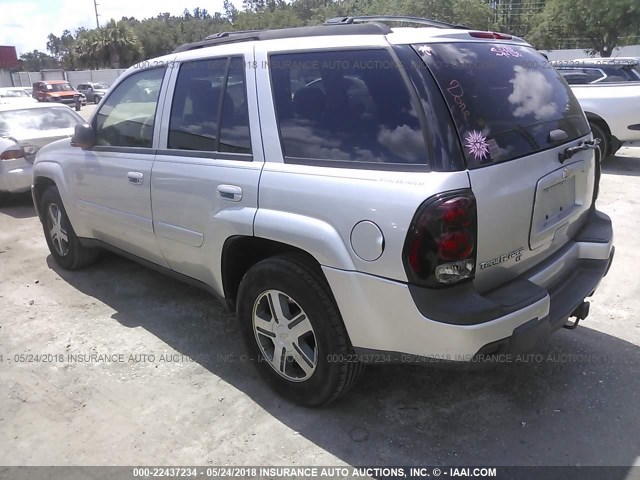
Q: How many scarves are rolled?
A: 0